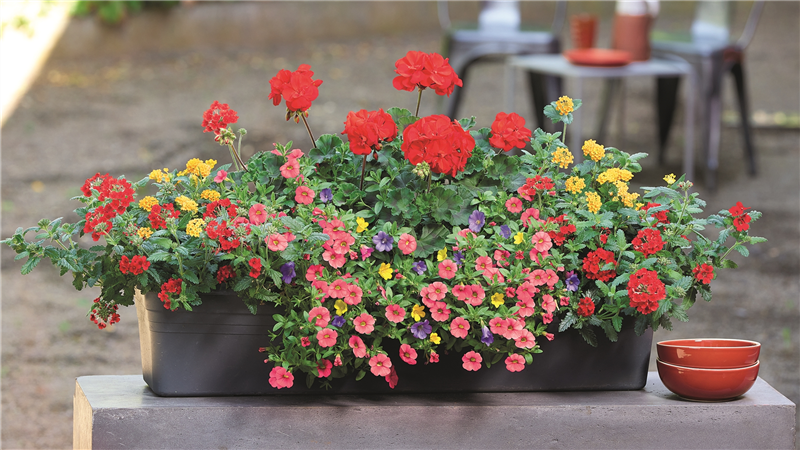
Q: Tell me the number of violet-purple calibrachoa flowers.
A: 11